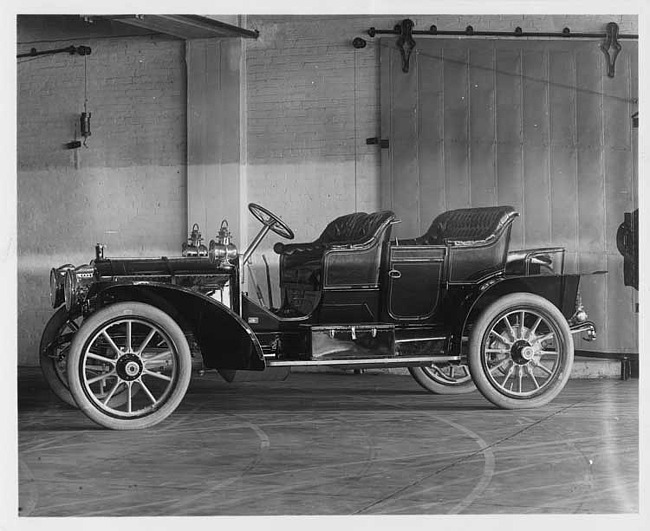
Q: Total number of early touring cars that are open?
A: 1